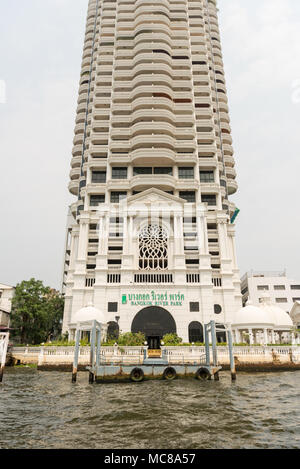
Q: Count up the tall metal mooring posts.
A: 6